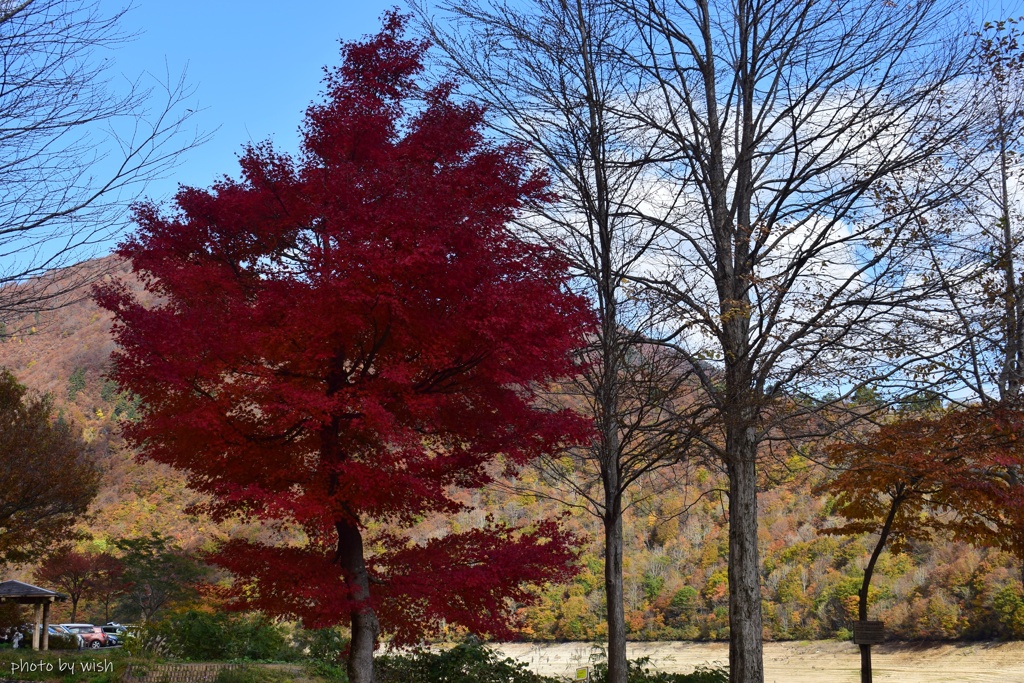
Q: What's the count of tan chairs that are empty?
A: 0